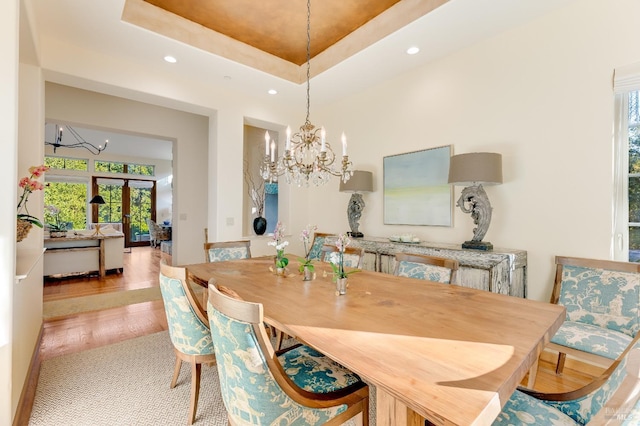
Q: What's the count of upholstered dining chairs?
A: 8